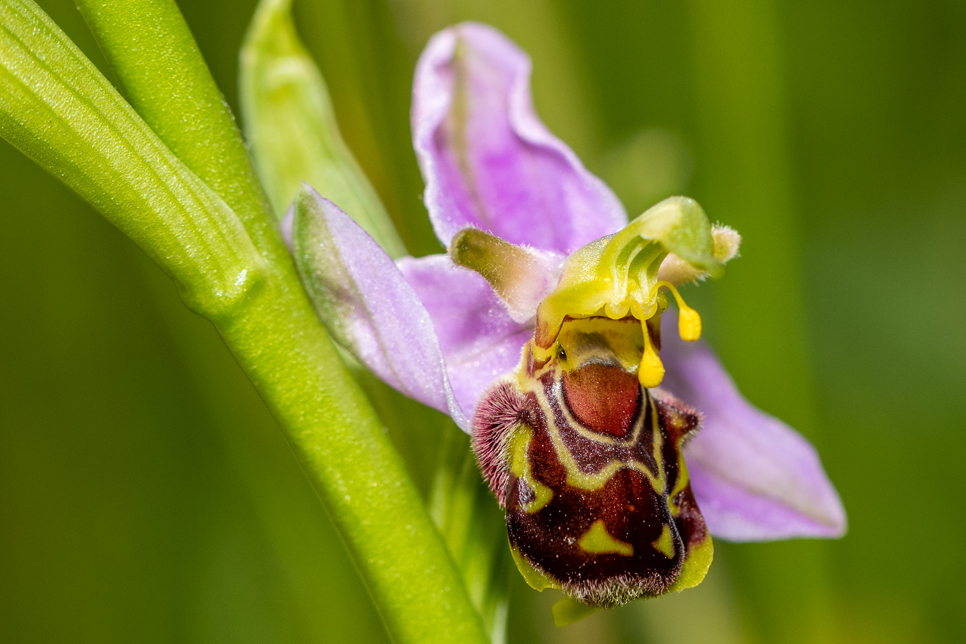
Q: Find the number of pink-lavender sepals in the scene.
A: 3